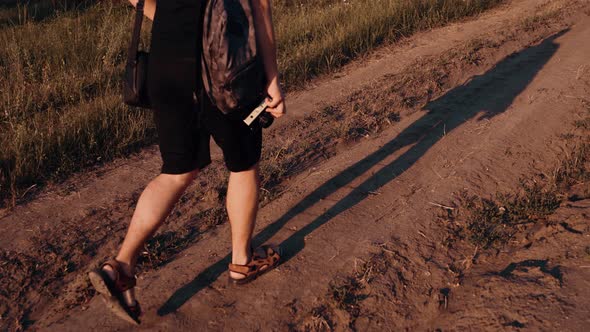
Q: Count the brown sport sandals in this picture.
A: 2